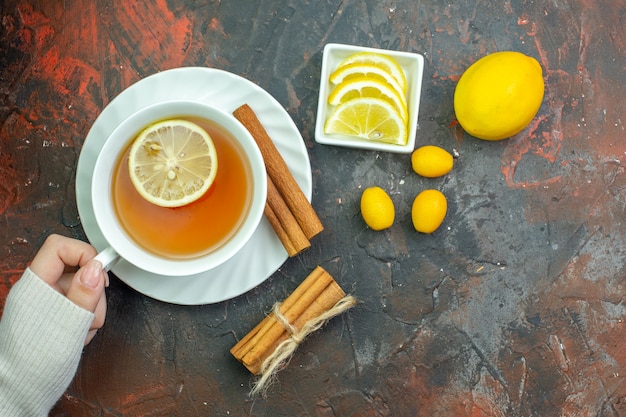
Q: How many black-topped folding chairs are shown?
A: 0